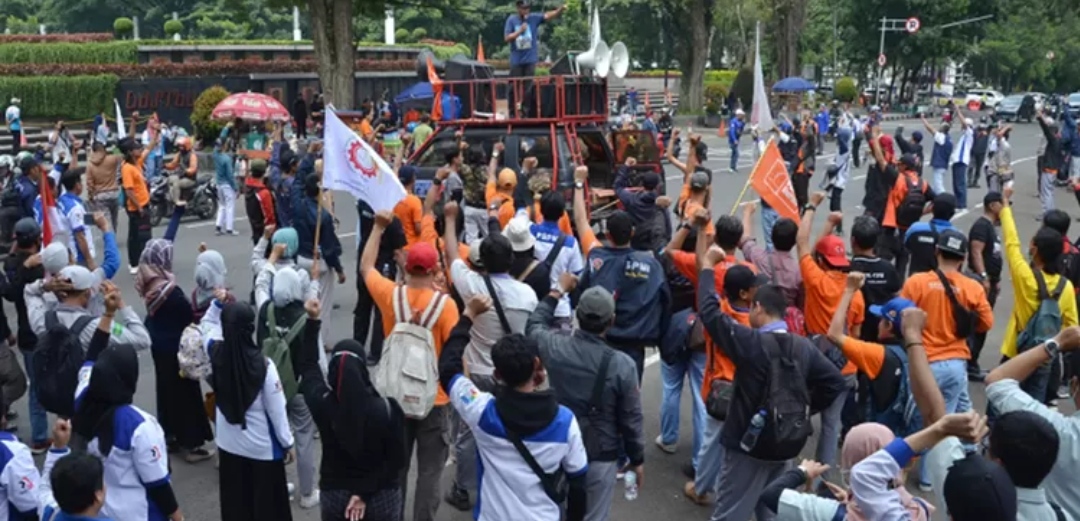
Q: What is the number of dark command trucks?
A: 1